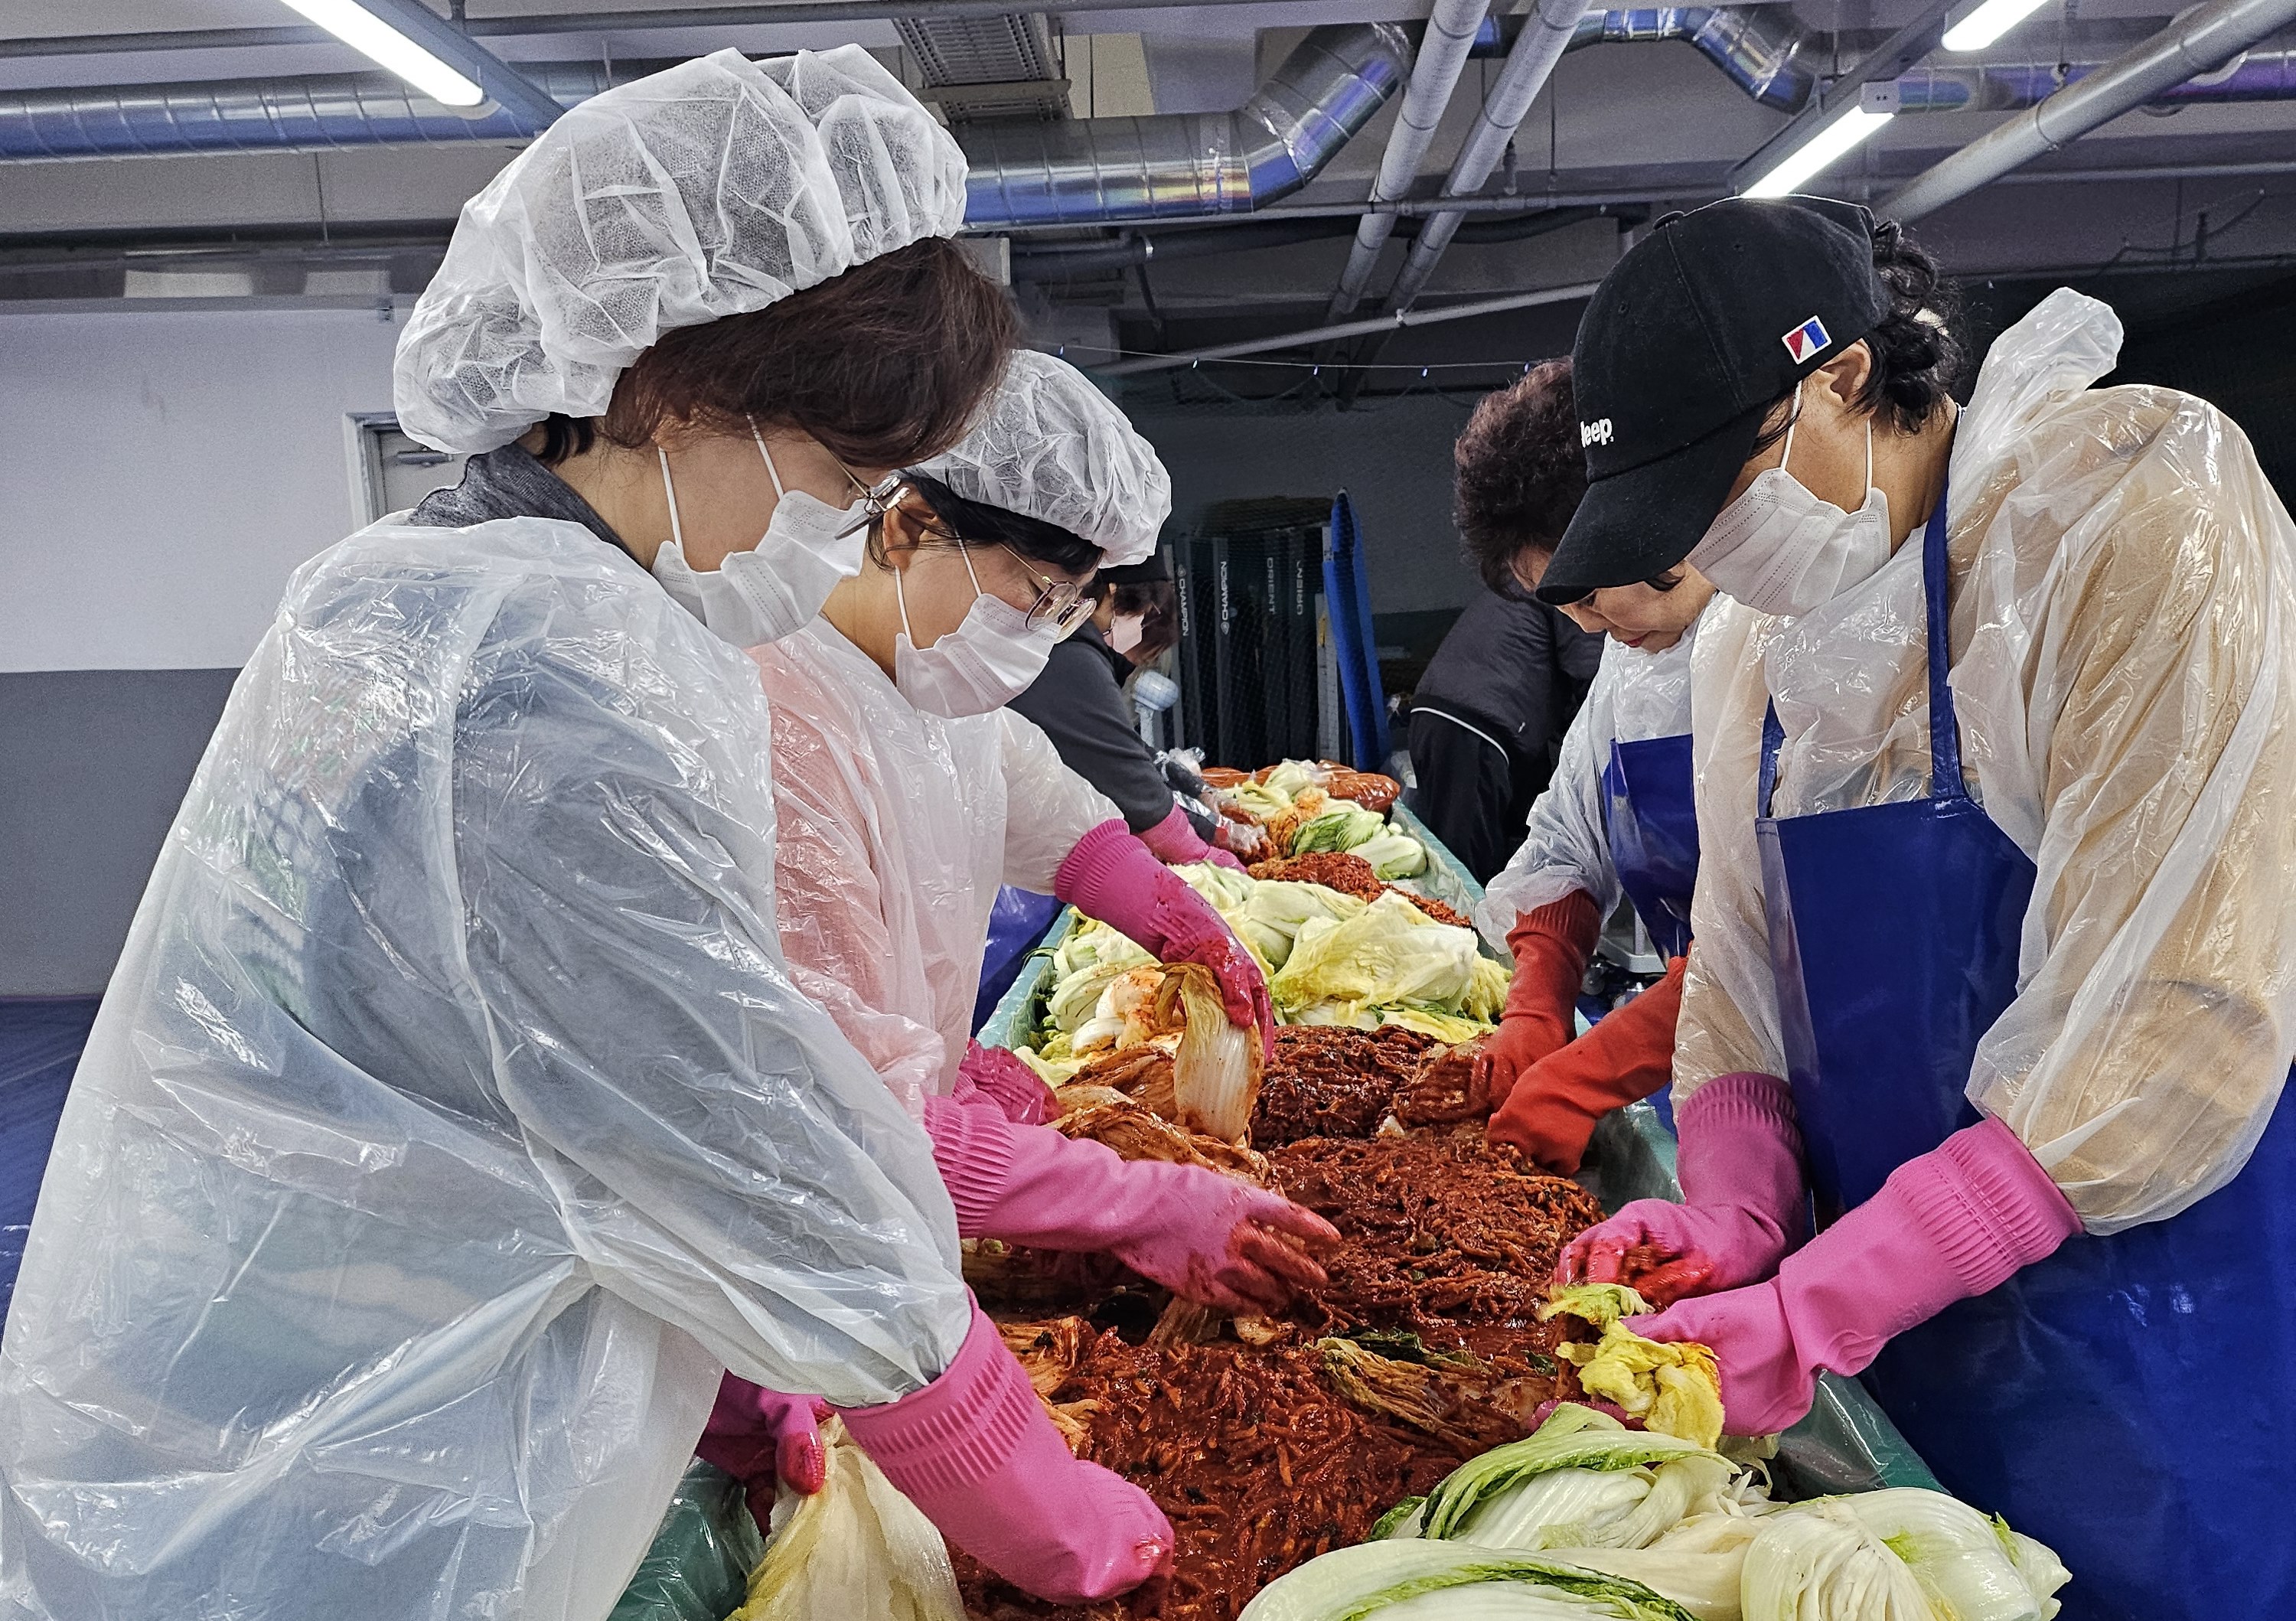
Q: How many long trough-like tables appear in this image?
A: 1